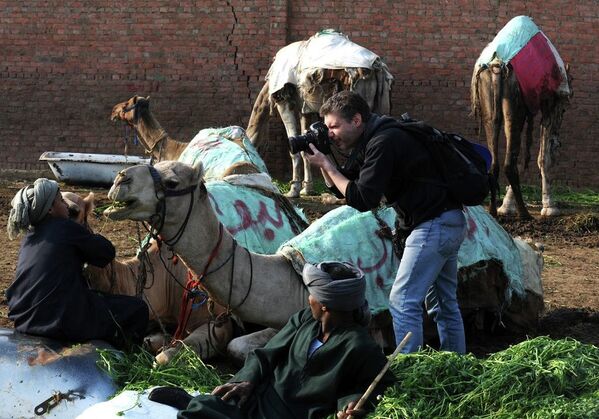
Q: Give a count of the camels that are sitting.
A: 3